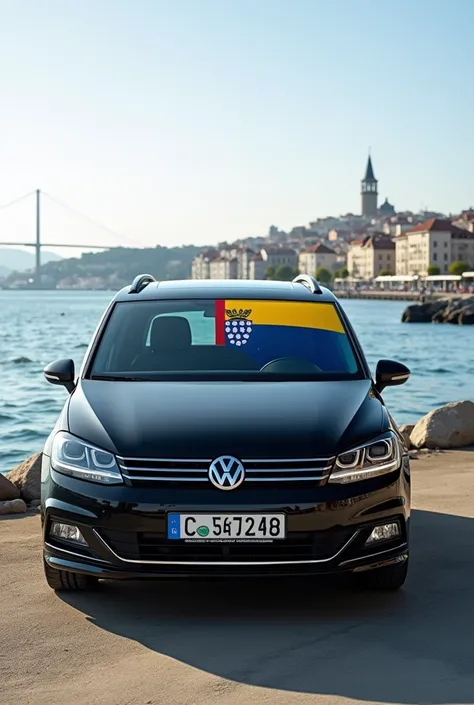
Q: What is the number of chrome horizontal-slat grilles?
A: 1